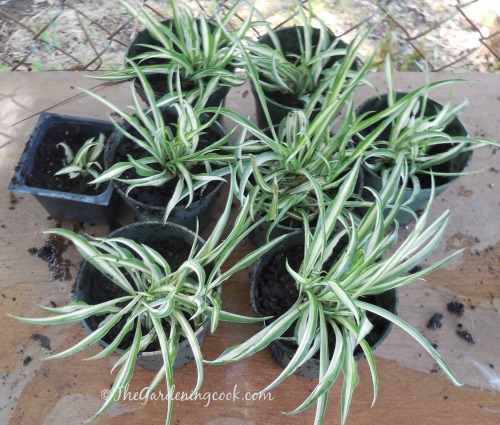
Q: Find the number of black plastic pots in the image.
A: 8